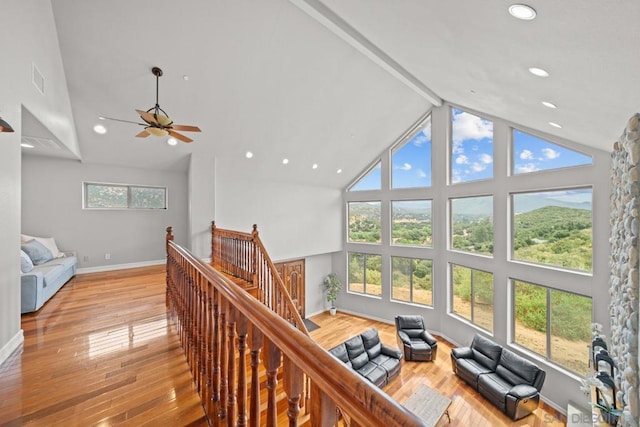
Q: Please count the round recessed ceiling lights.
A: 11